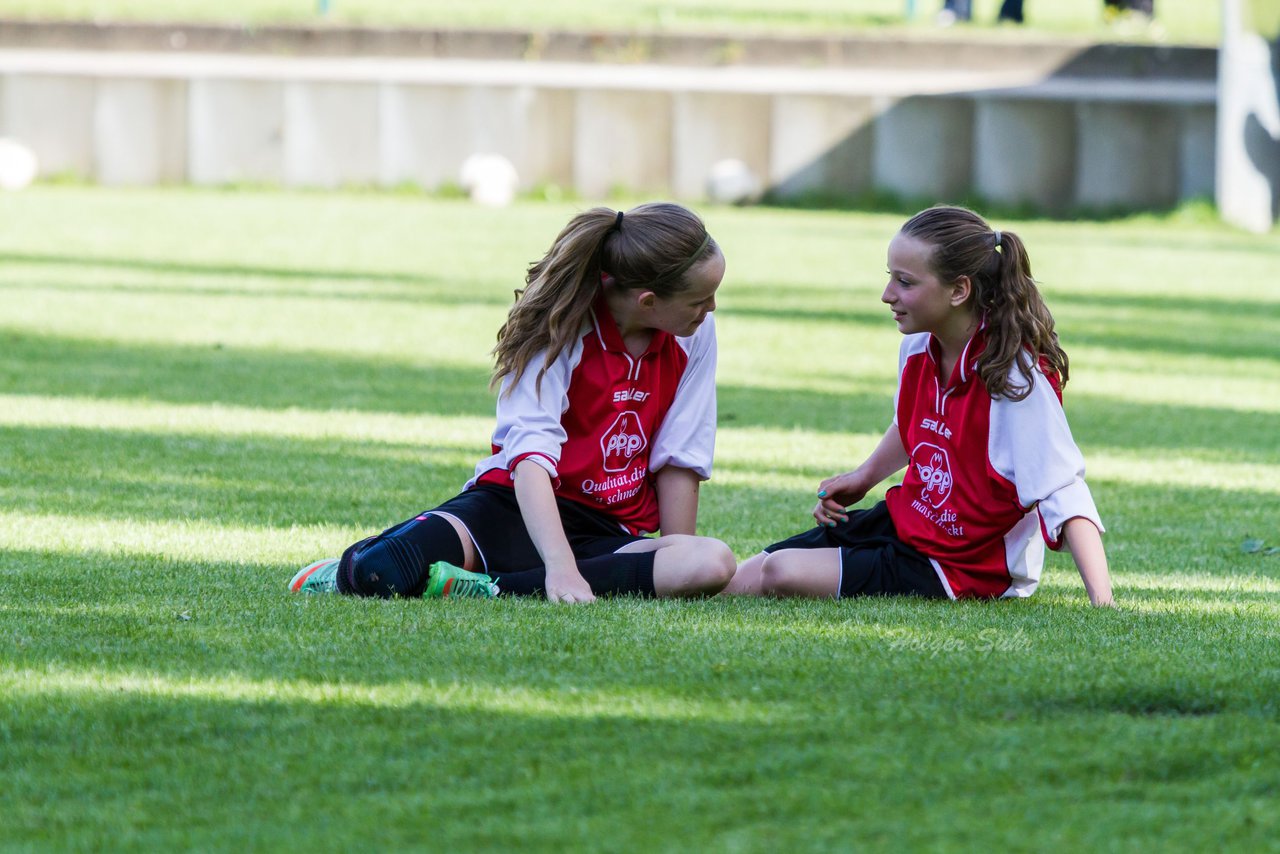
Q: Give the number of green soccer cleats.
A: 2